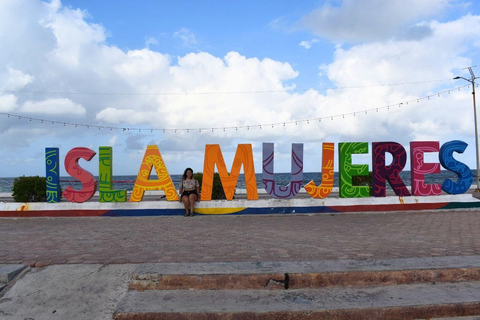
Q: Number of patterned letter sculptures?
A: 11